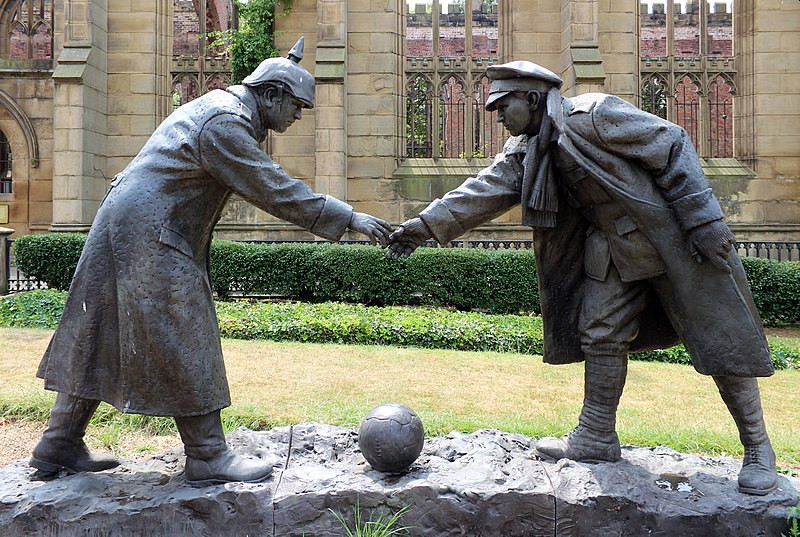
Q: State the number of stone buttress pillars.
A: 3